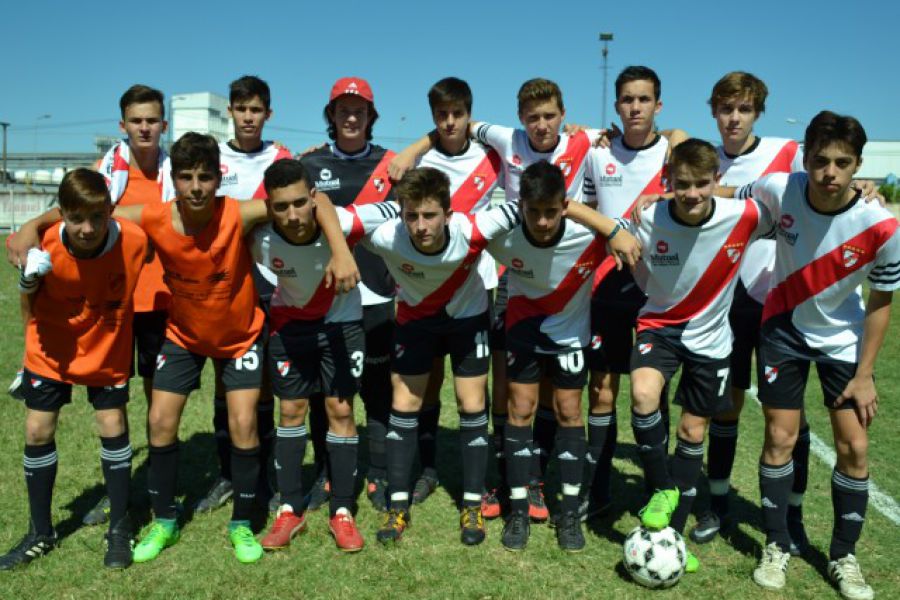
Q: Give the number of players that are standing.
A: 14